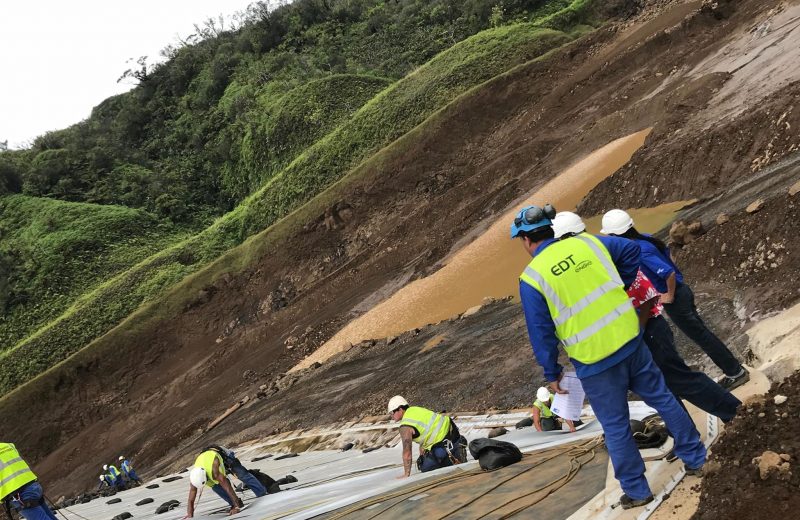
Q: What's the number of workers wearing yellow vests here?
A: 8